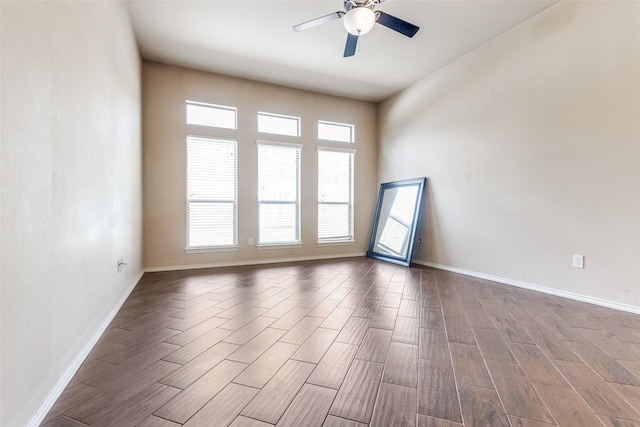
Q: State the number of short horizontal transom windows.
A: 3